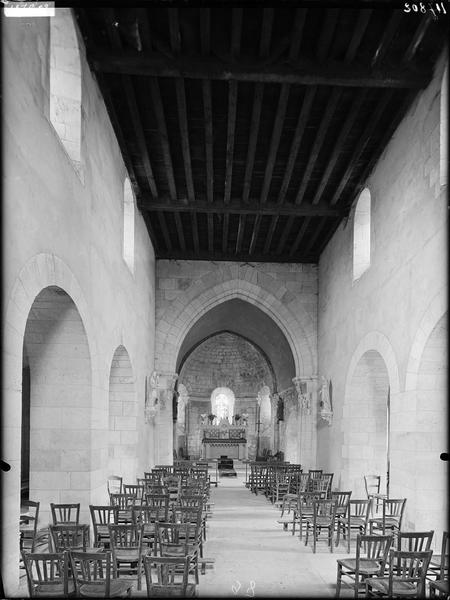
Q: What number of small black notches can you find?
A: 2